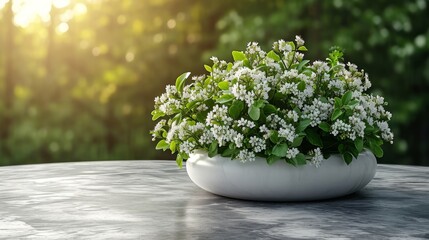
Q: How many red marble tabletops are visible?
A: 0